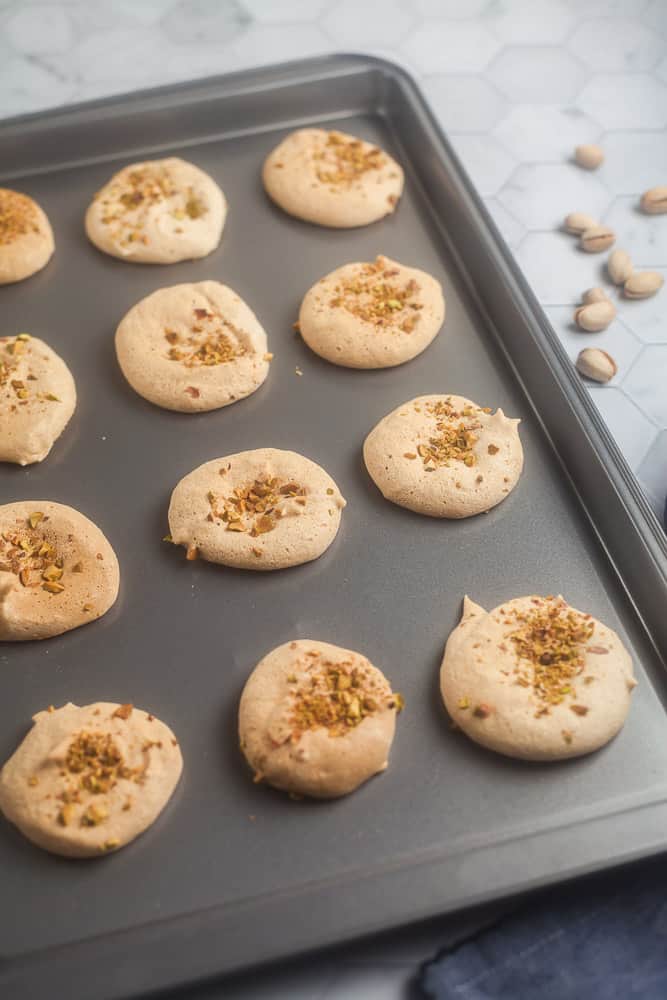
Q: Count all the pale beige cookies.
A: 12